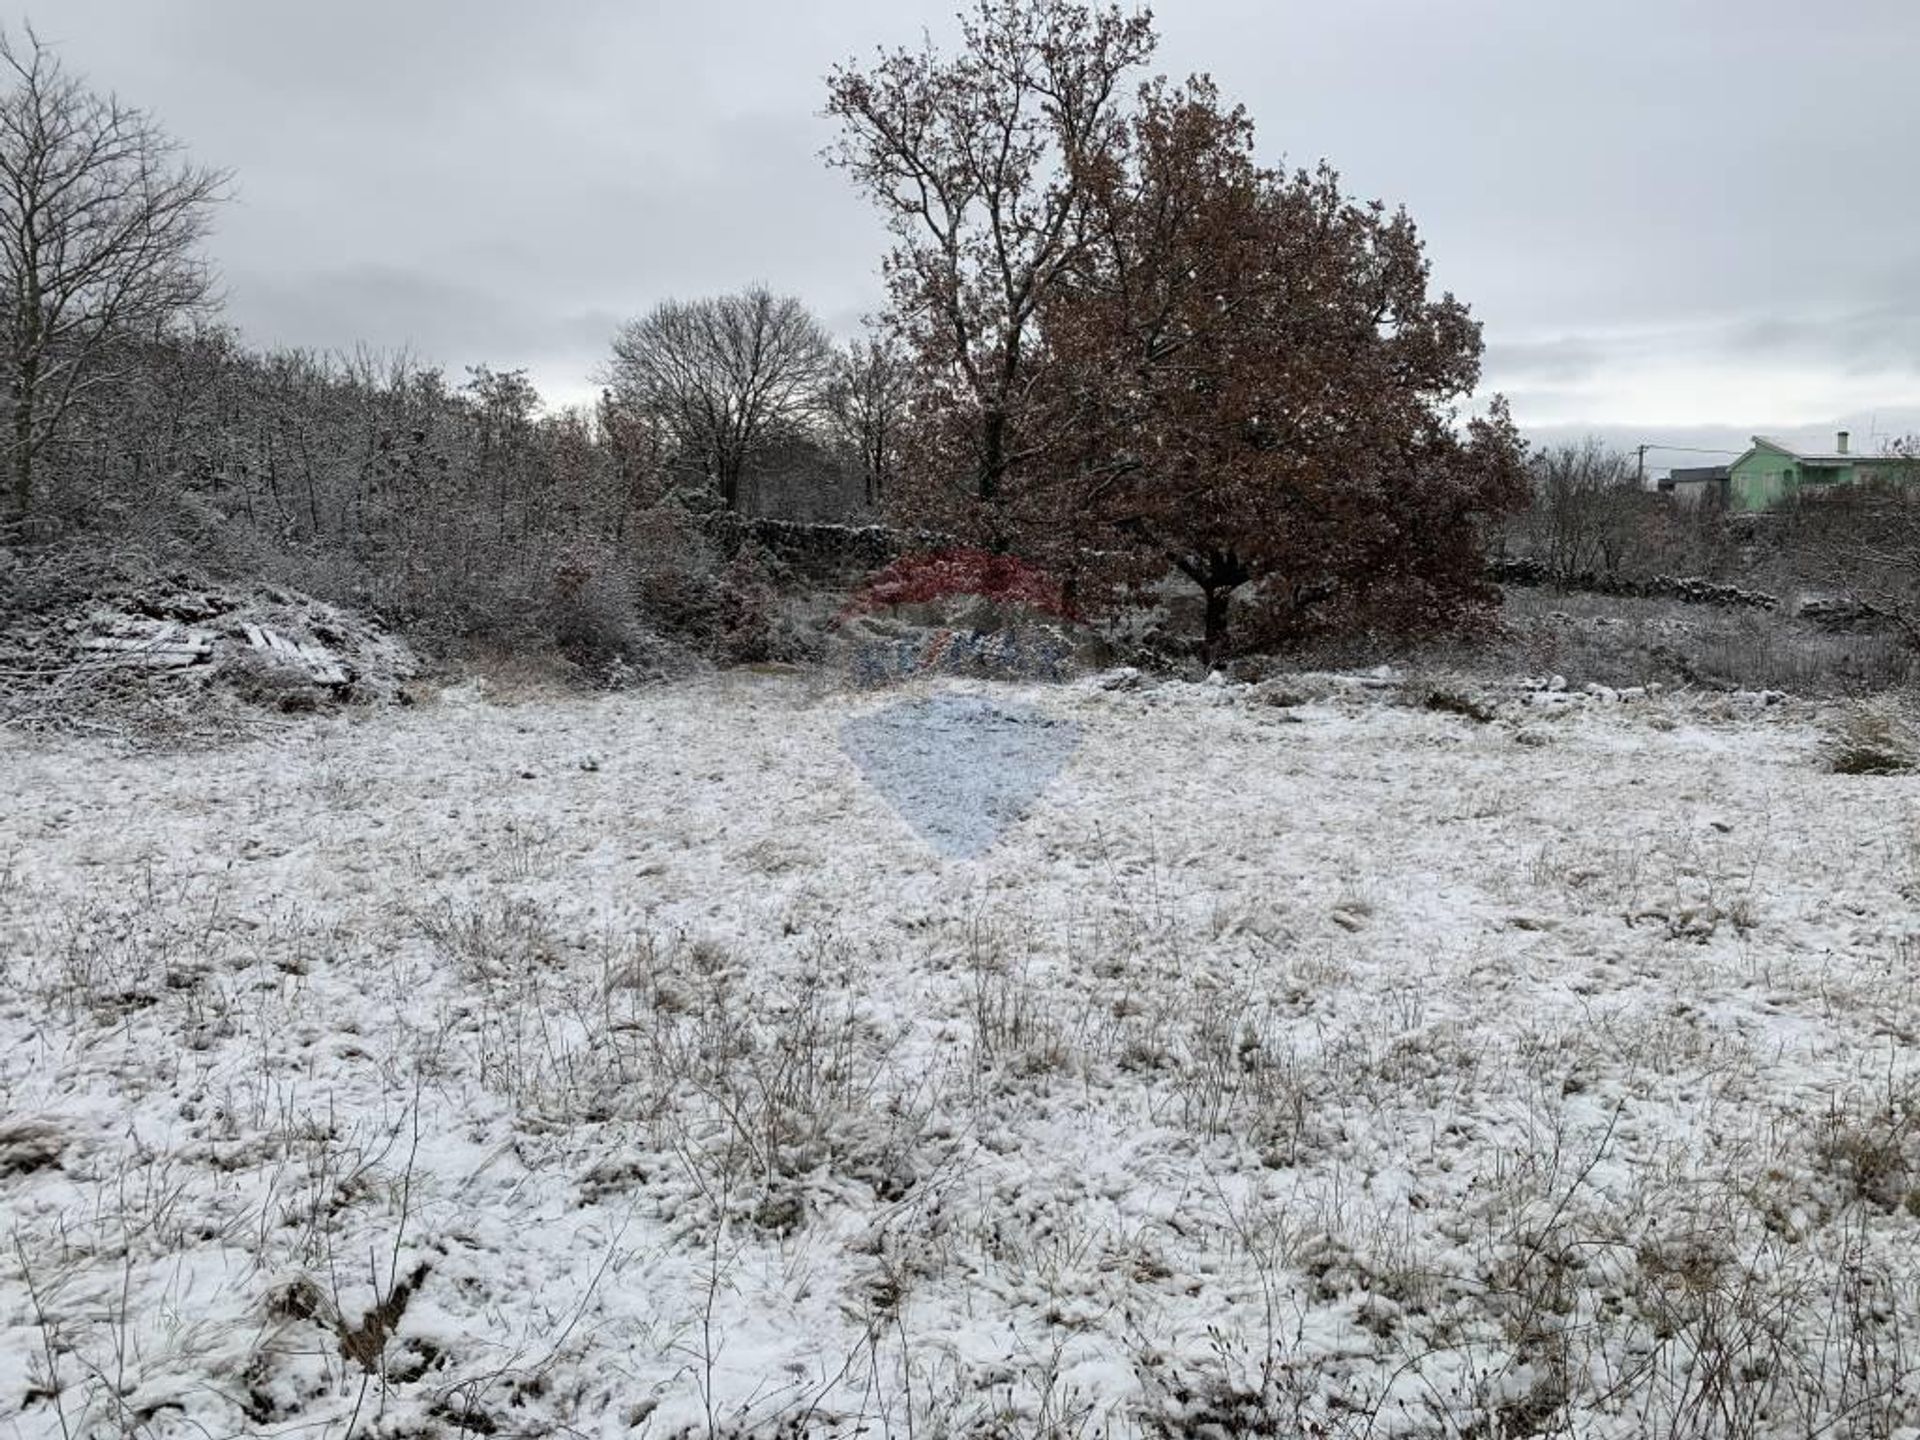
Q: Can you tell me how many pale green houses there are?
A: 1